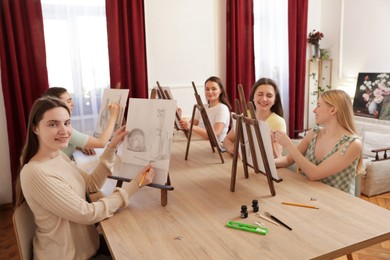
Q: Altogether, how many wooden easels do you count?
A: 5